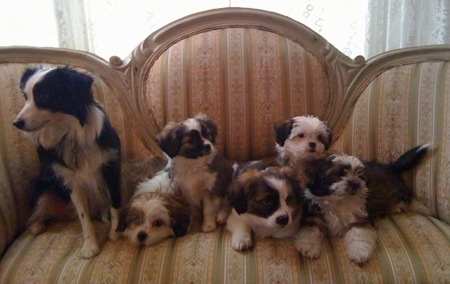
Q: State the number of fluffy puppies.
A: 5